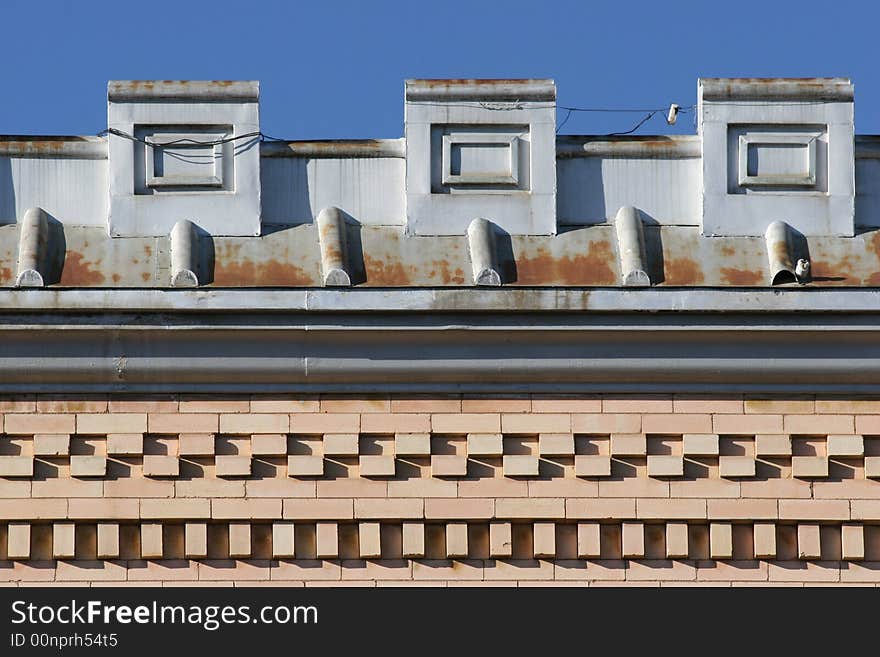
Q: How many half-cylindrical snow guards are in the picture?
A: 6